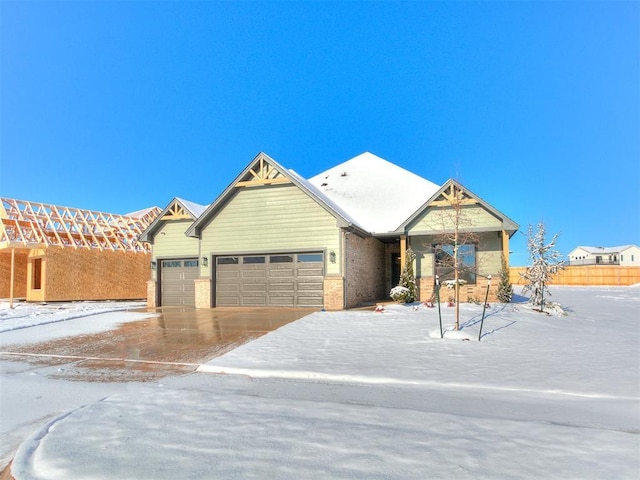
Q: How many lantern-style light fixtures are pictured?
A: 3